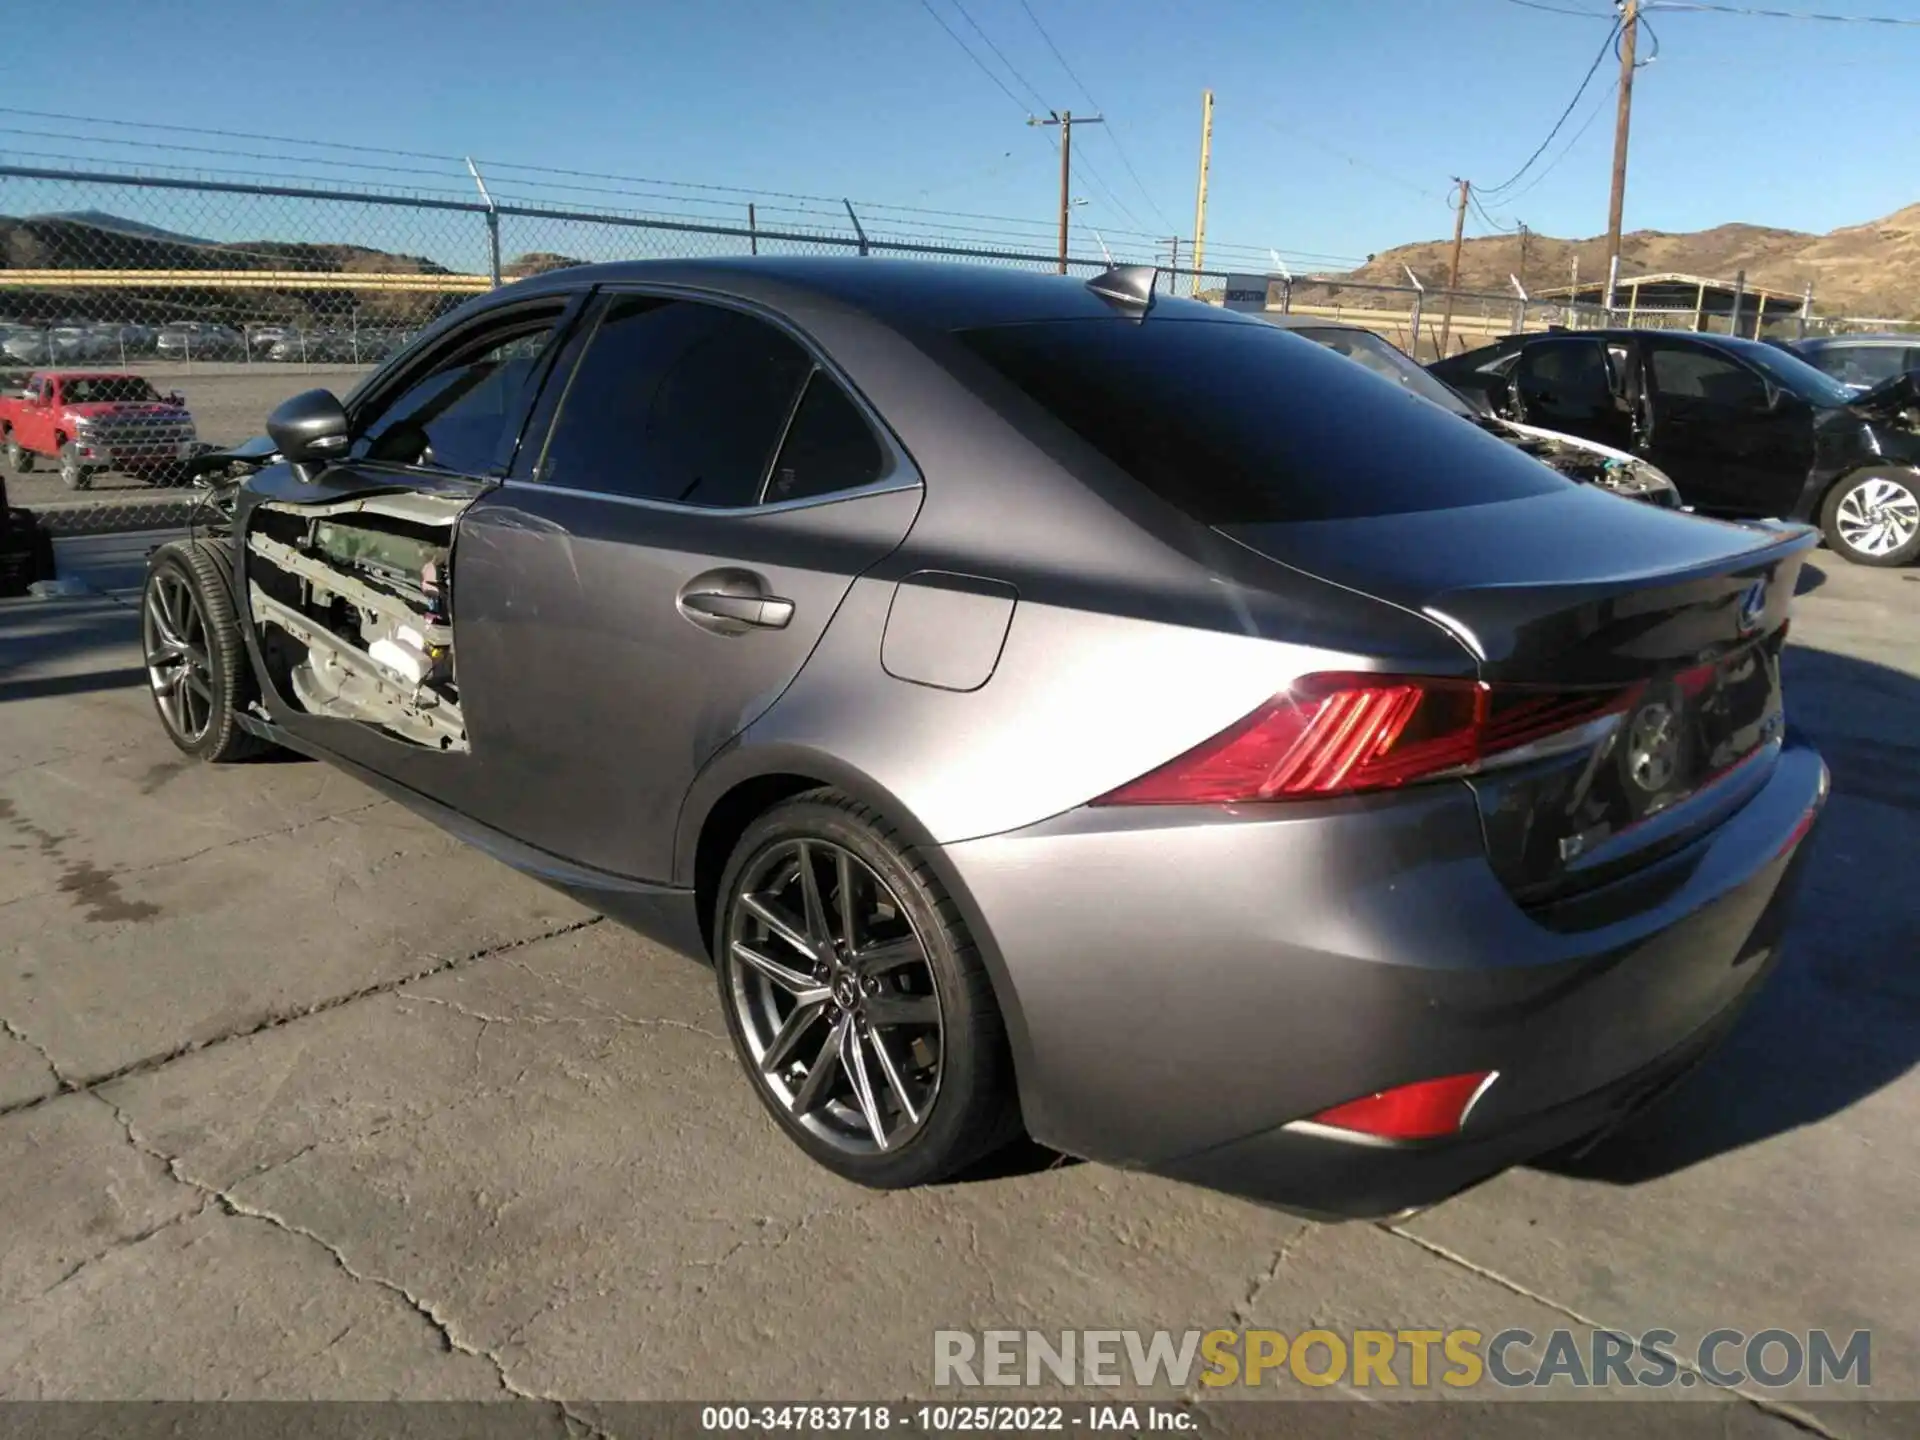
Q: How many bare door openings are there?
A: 1